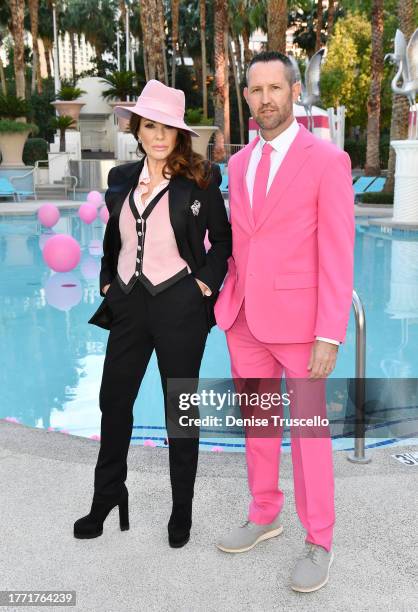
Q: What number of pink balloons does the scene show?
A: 5